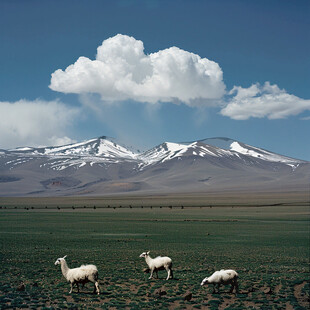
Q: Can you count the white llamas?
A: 3